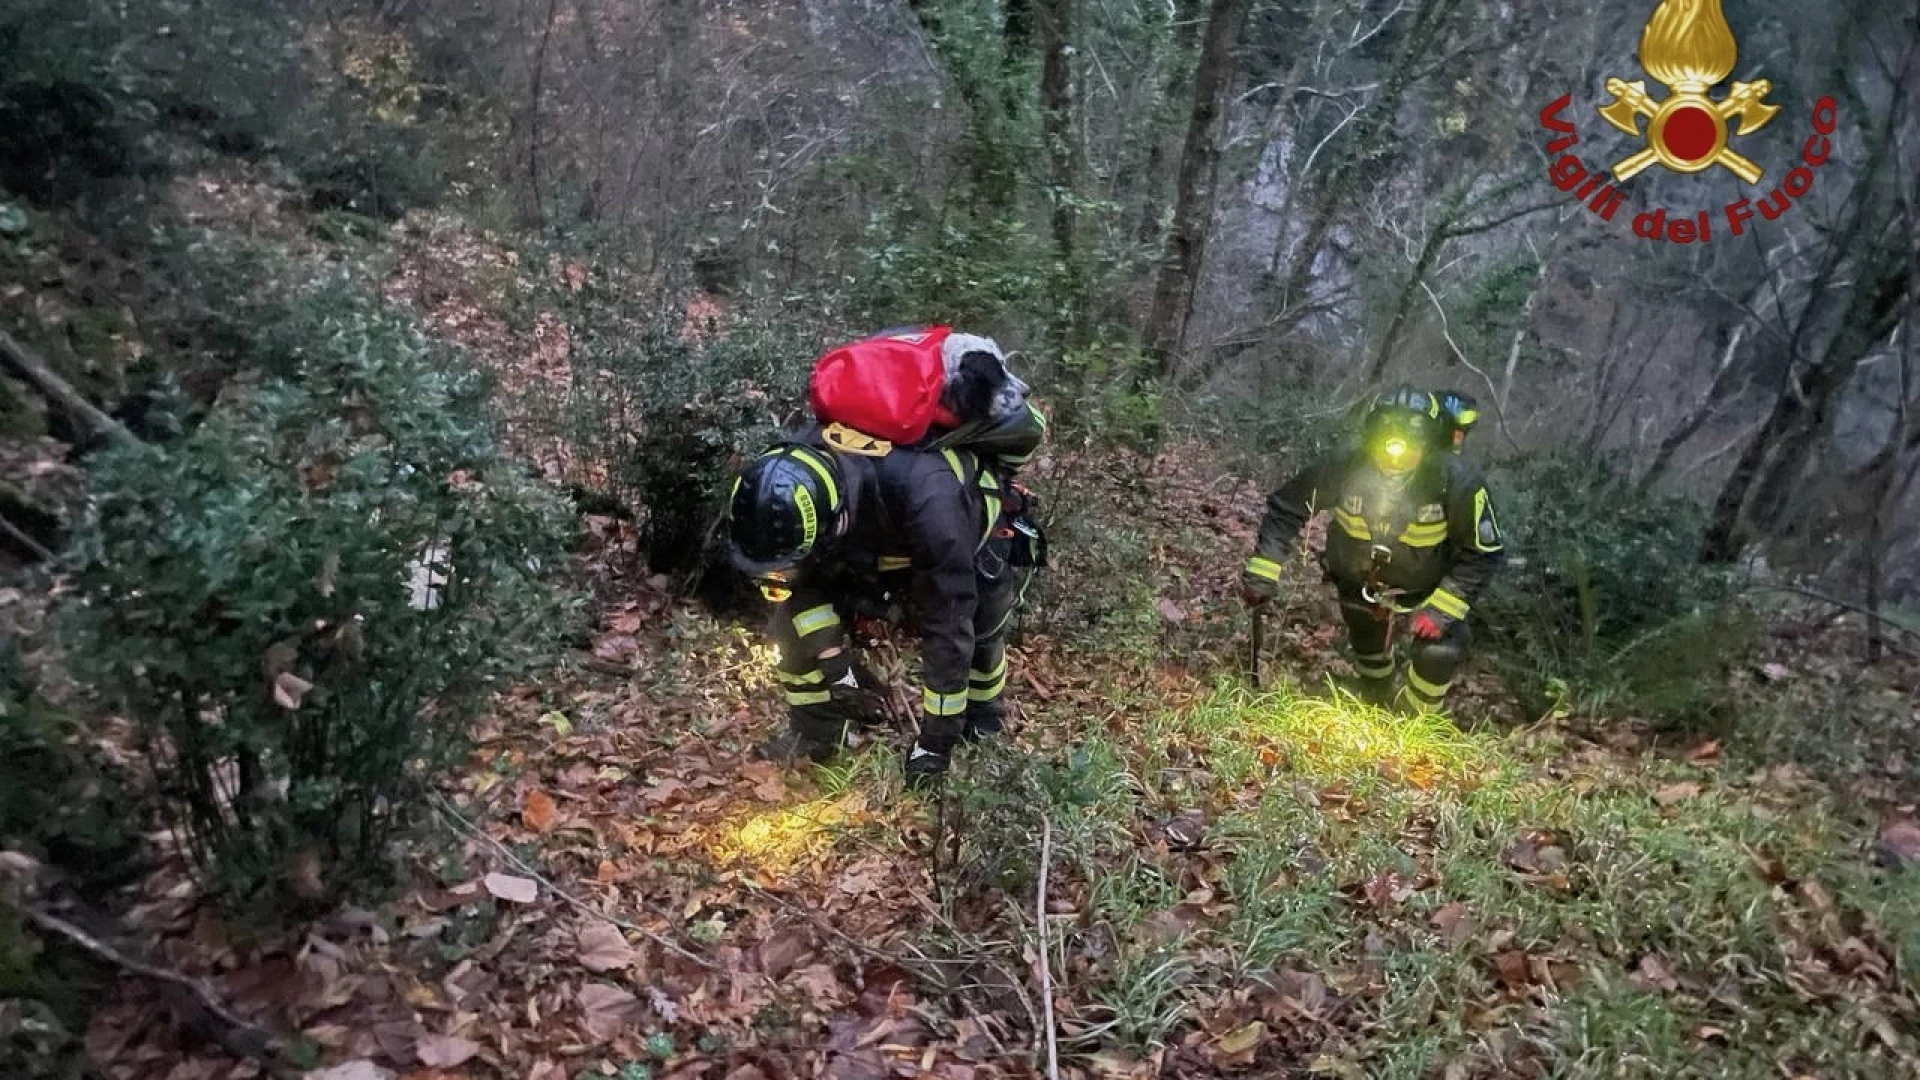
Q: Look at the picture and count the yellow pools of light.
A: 2